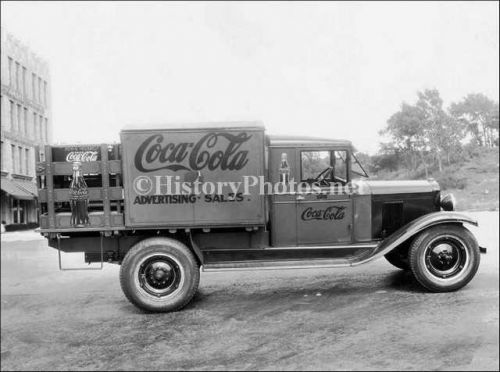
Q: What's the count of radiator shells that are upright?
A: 1